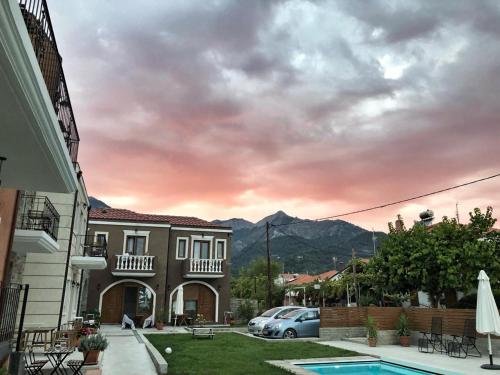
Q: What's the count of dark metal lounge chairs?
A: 2